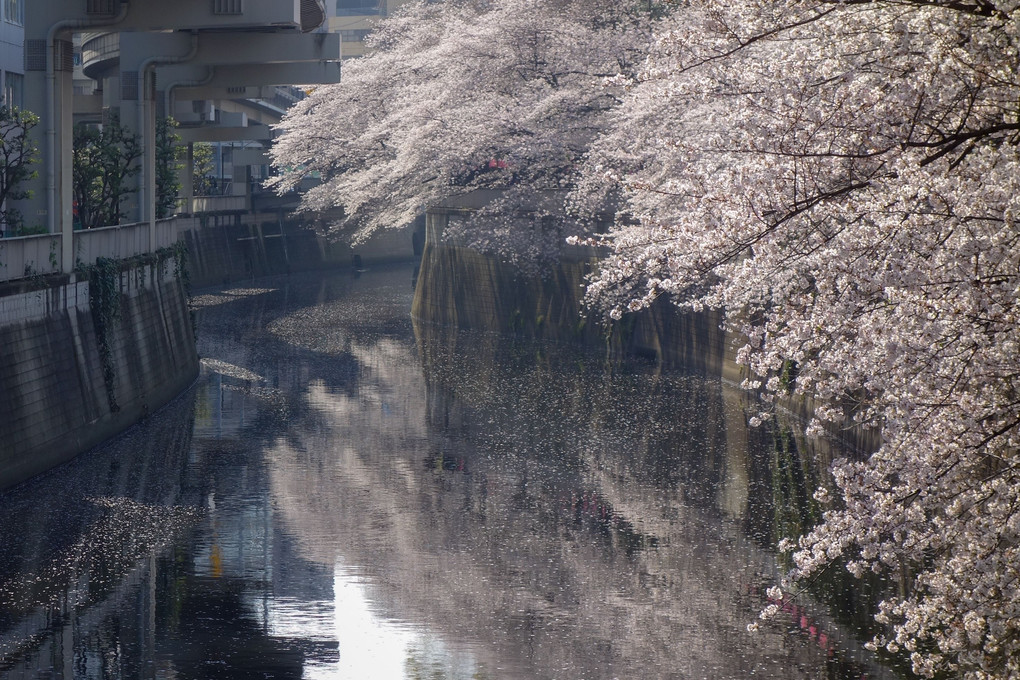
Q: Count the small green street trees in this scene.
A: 4